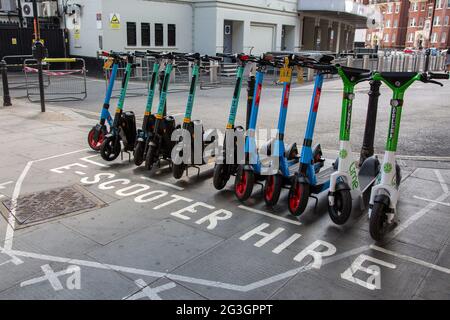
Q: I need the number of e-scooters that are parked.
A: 11